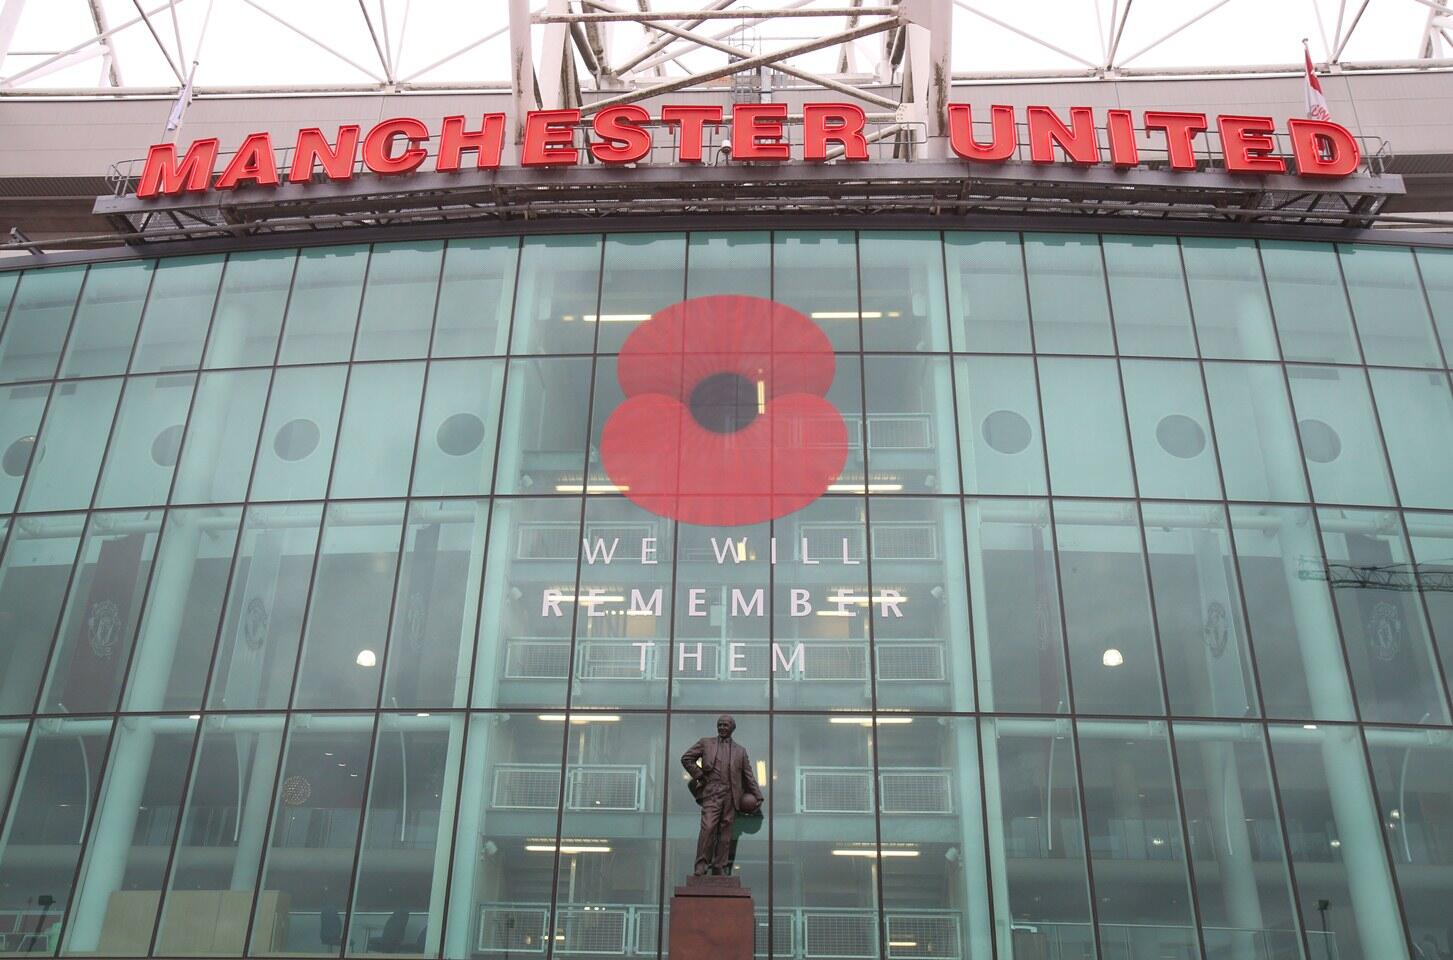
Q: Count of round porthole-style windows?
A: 7